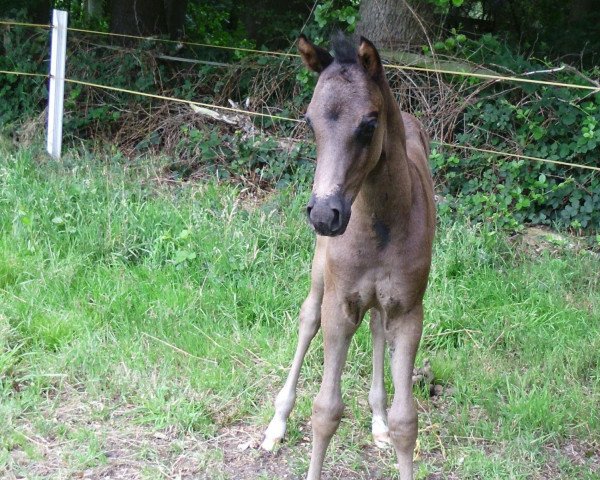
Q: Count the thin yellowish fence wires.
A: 2